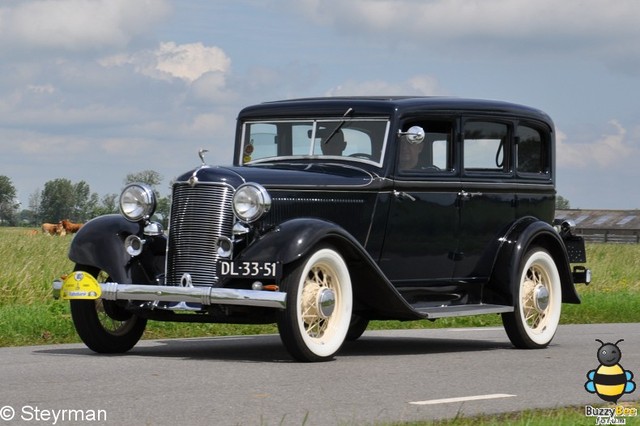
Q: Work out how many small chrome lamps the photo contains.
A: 2